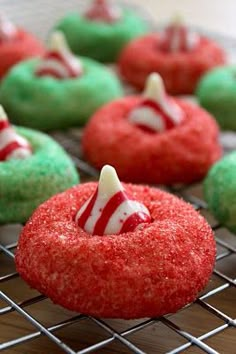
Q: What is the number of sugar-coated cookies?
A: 9